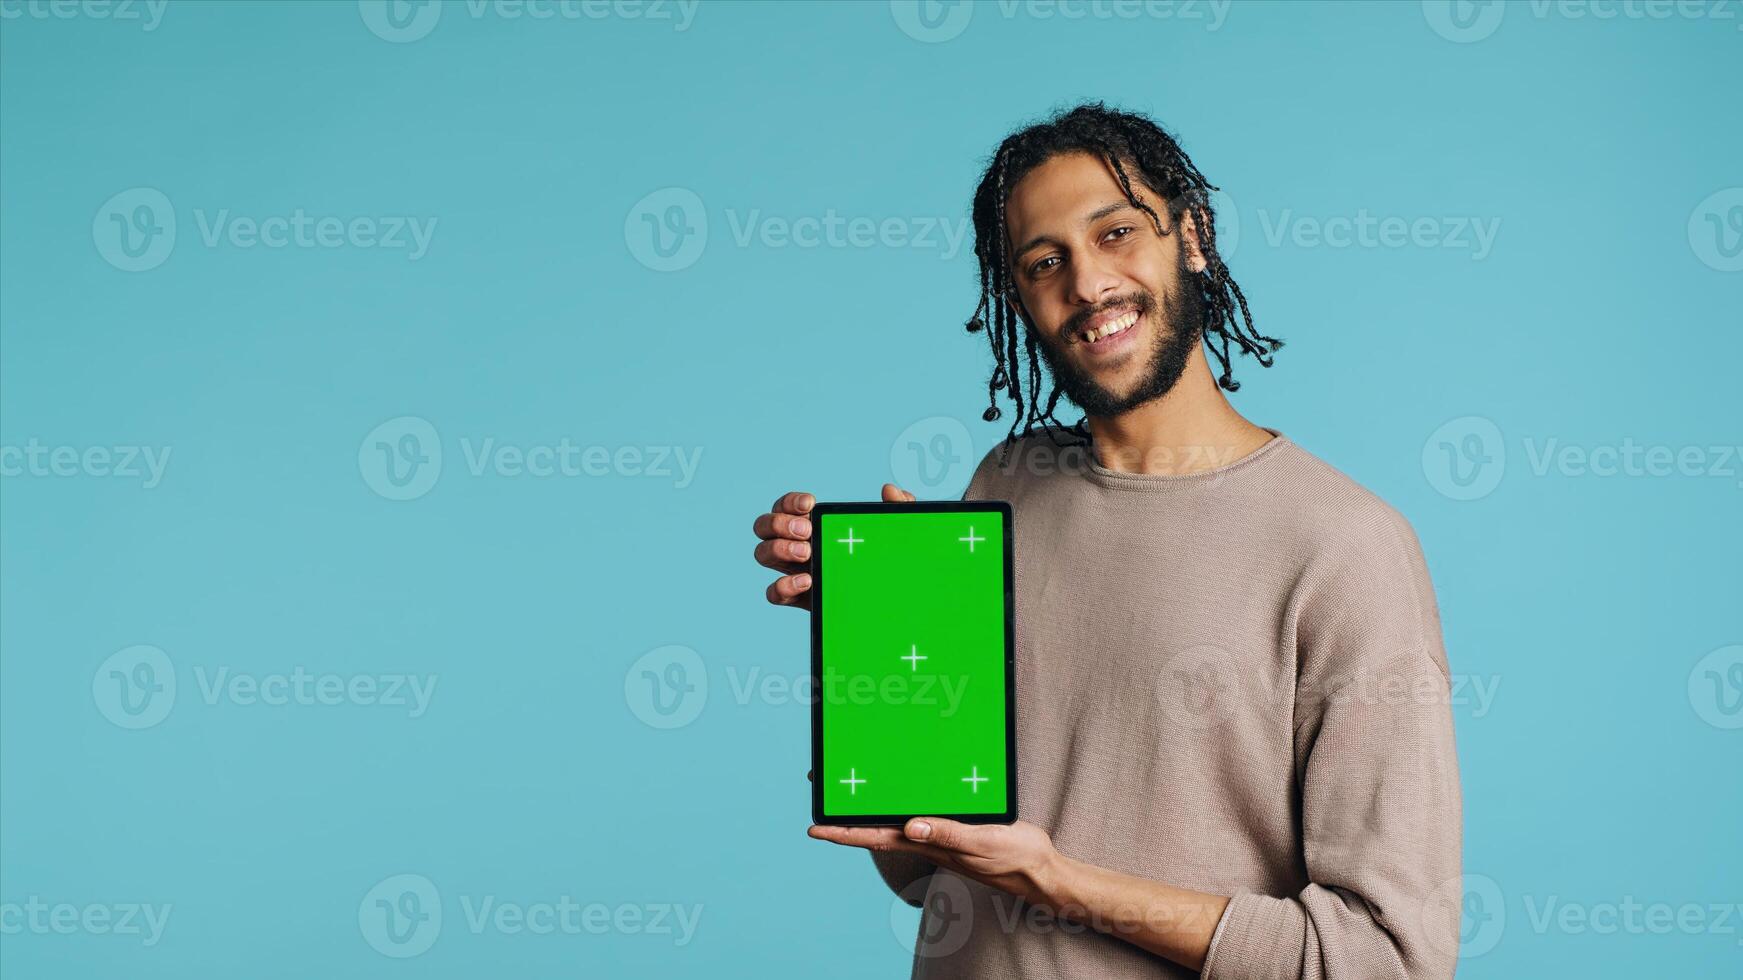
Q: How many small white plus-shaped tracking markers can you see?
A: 5